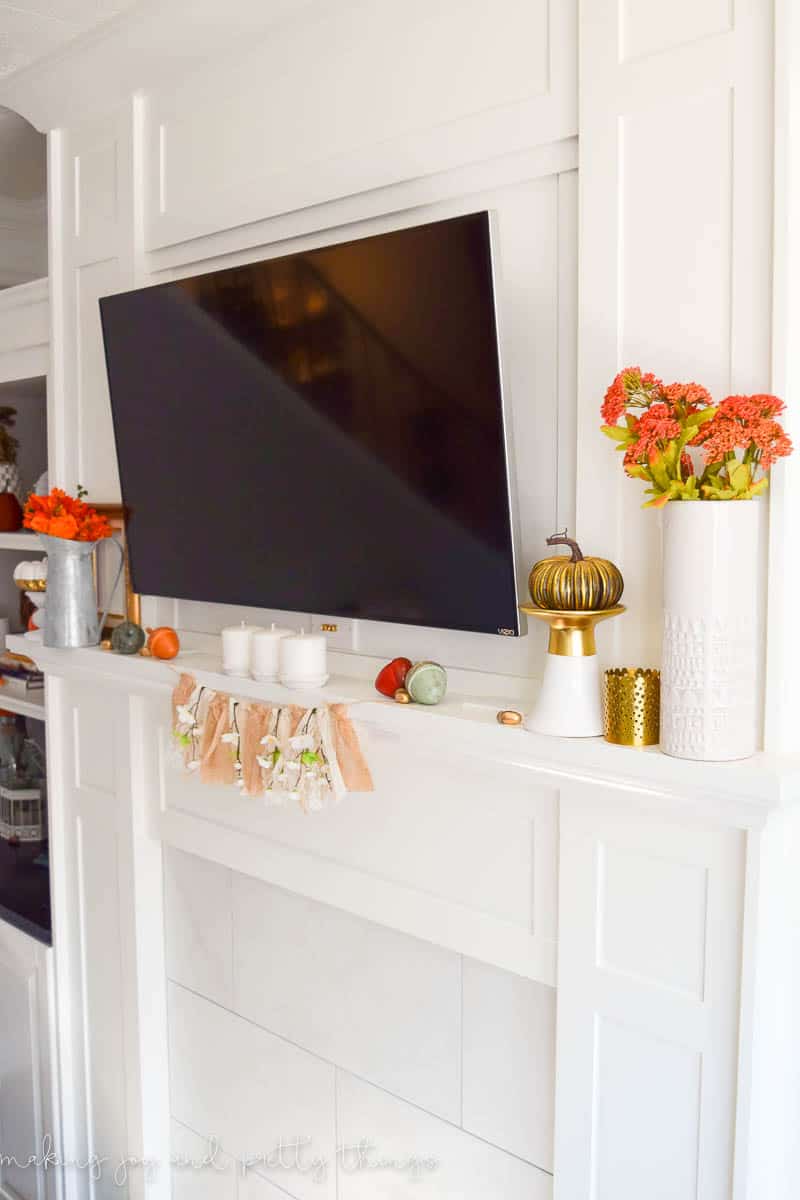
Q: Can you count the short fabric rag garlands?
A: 1